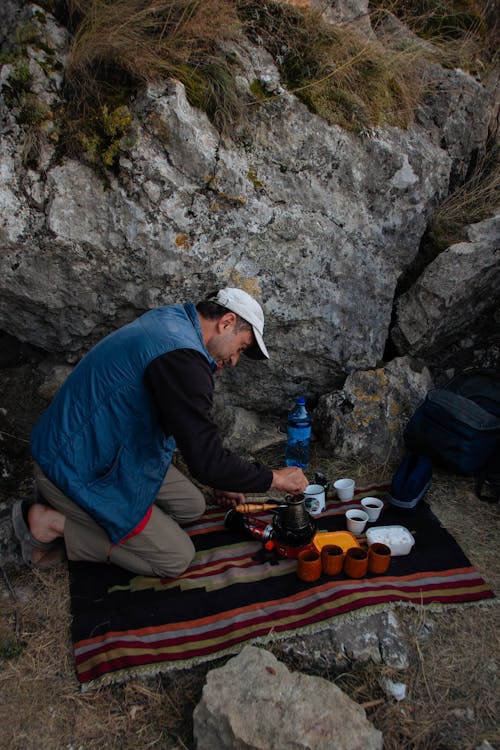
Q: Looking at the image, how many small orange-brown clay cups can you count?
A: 4